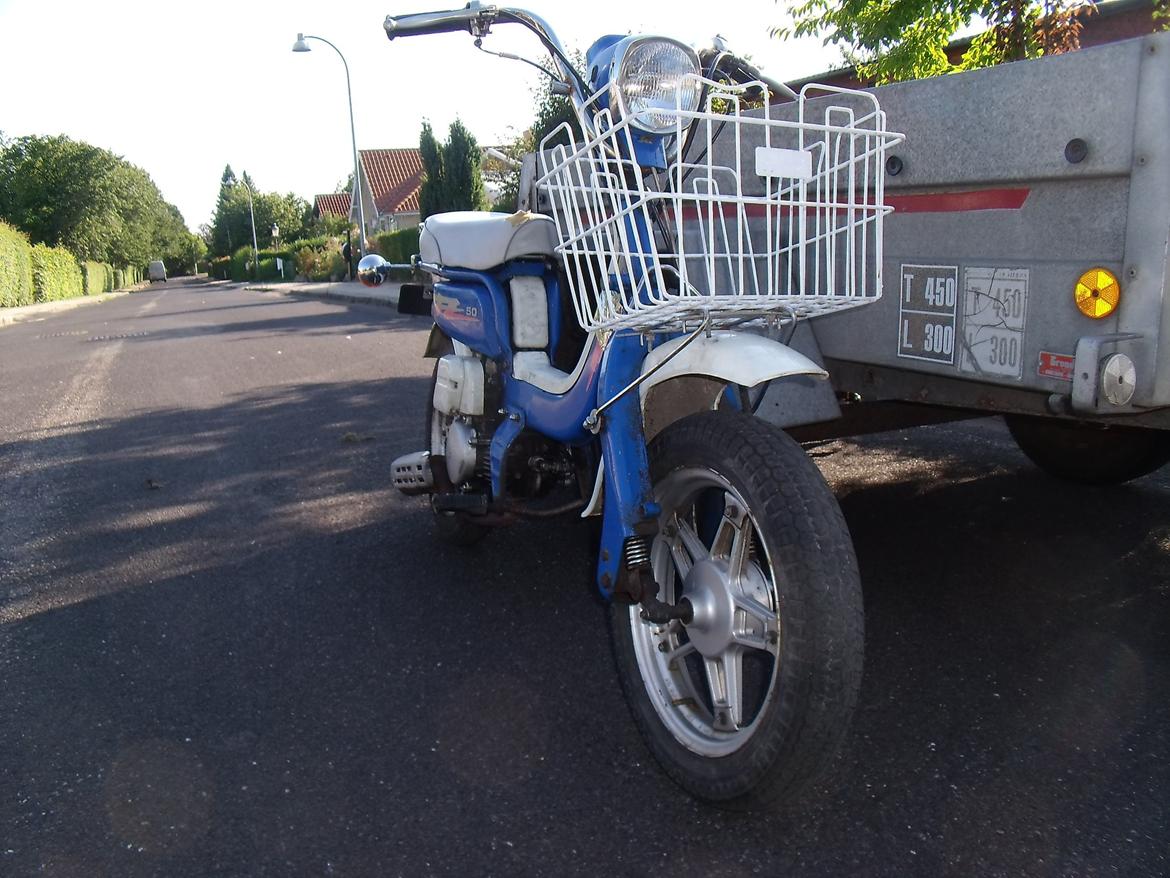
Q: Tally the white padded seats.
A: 1